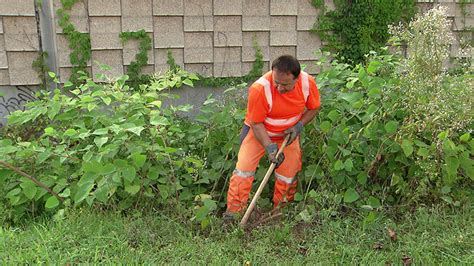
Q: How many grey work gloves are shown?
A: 2